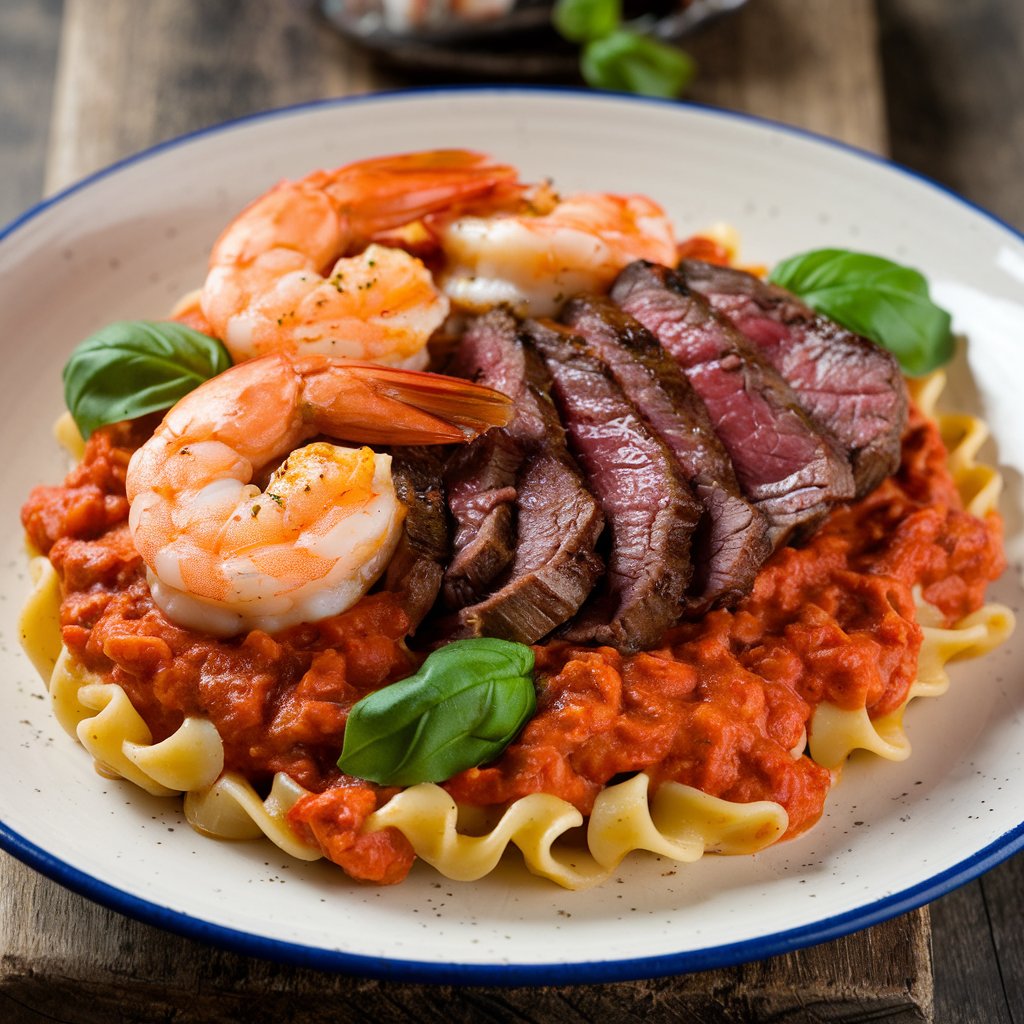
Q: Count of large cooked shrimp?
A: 3